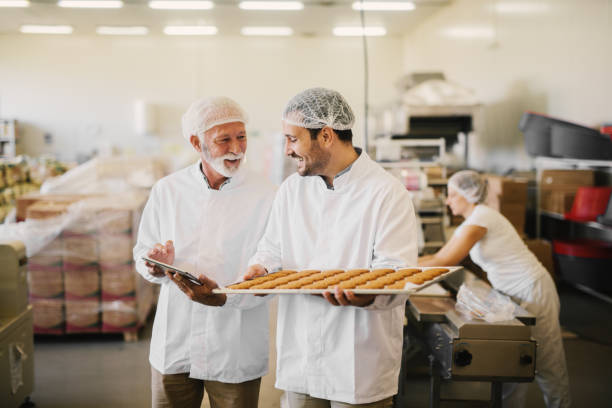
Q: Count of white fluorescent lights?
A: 10